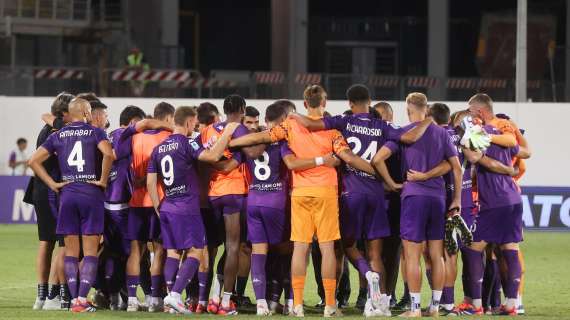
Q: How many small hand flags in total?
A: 0